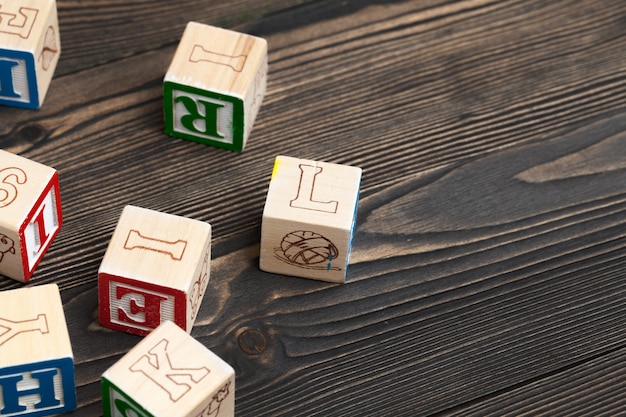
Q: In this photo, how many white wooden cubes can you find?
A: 7